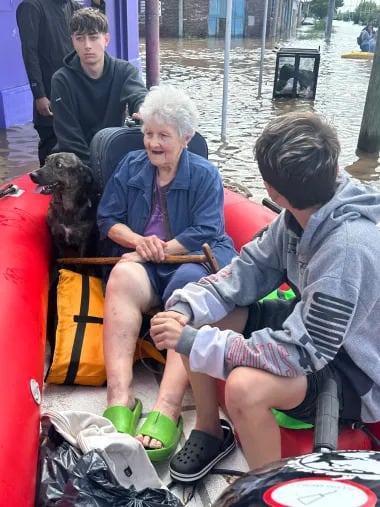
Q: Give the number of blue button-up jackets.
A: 1